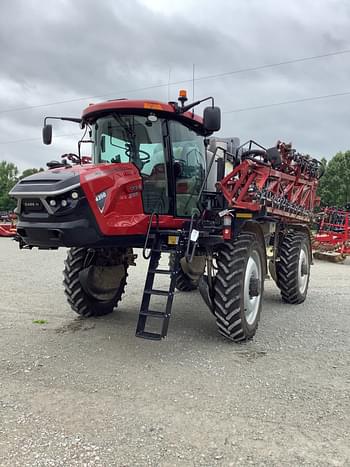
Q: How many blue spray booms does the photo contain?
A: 0